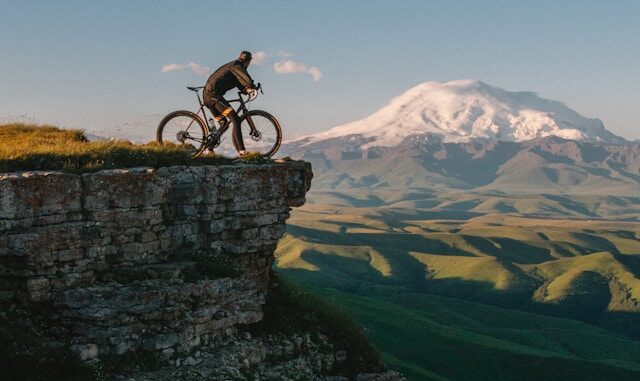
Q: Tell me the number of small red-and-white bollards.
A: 0